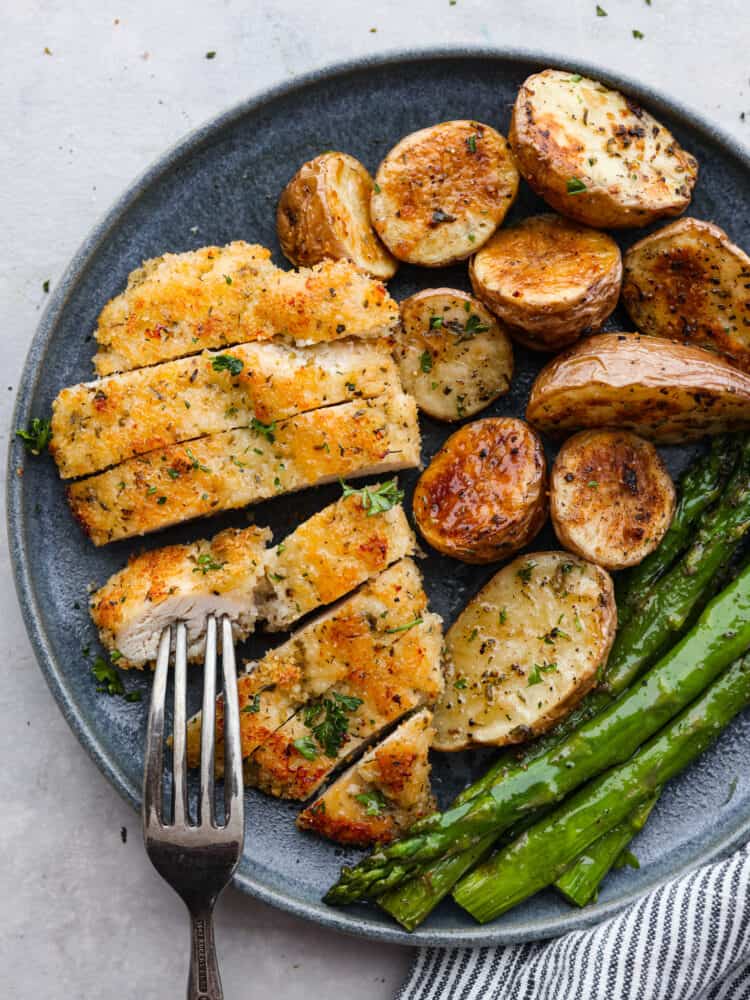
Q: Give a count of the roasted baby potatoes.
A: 10